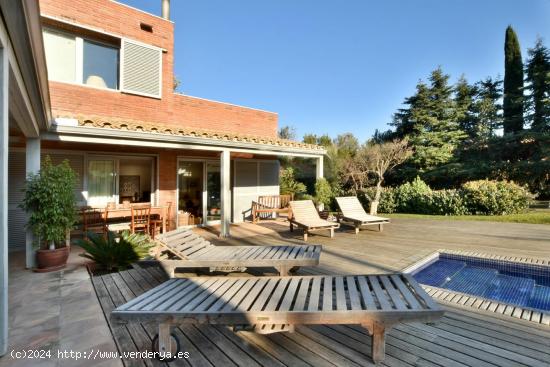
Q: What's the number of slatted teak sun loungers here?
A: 4